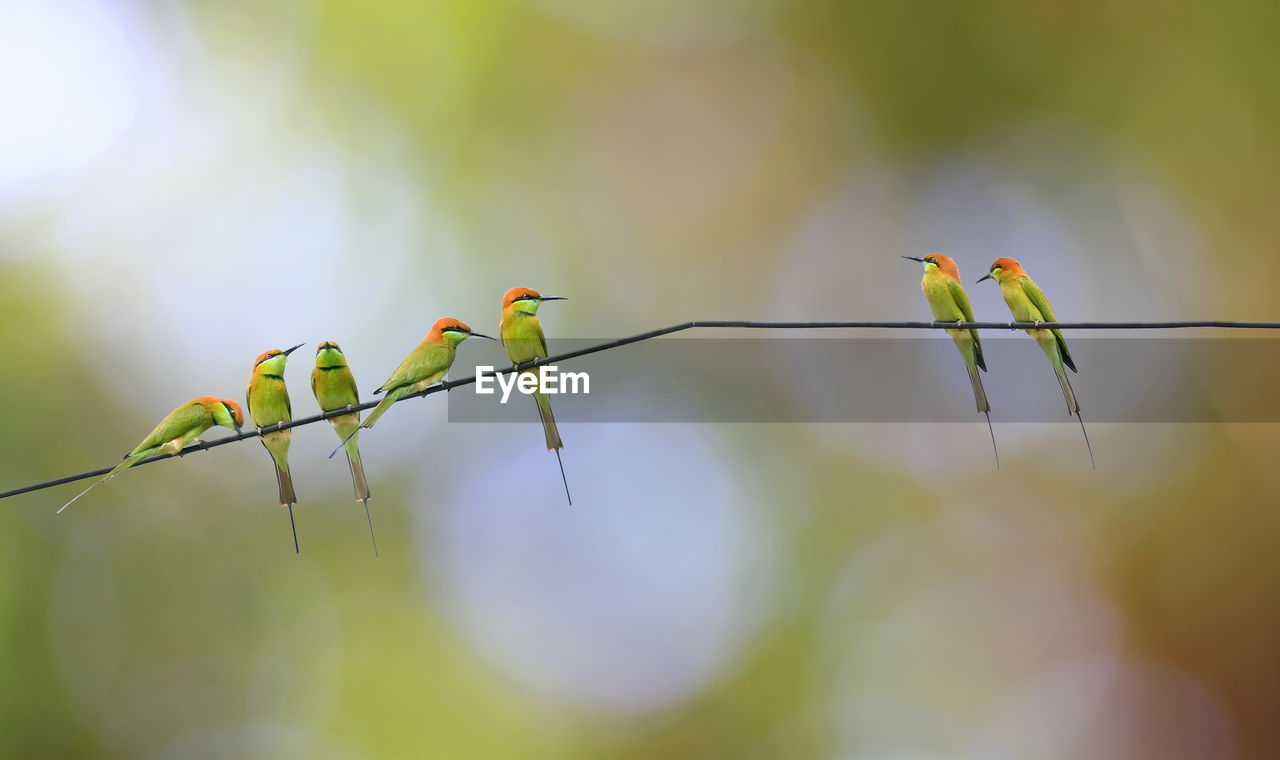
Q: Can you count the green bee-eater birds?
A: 7